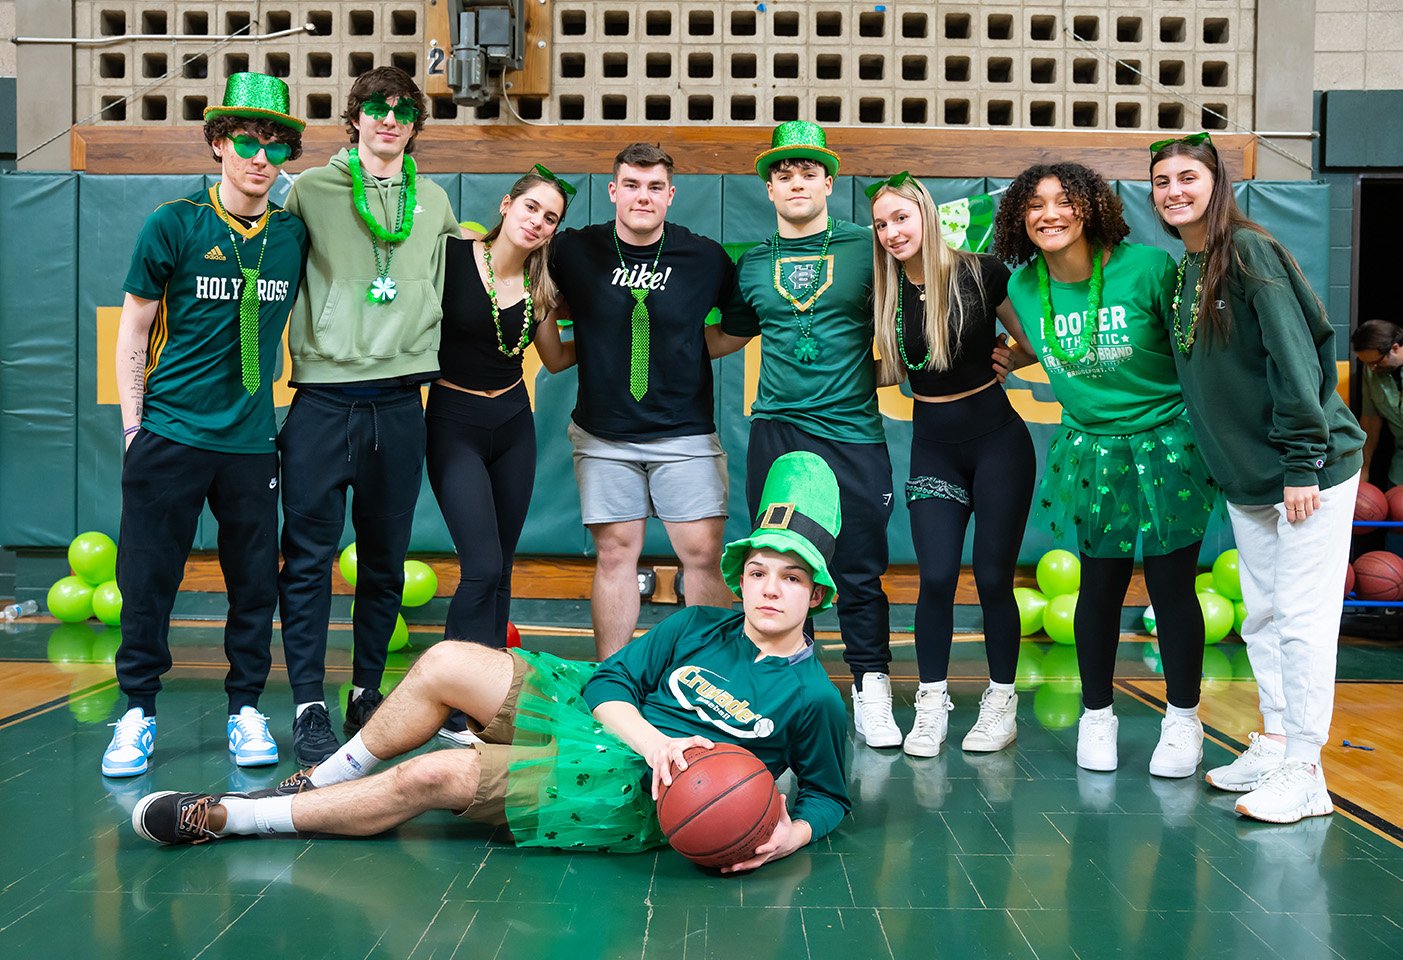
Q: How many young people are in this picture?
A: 9